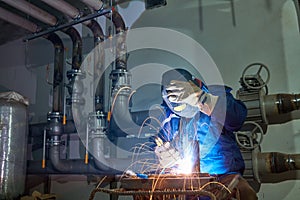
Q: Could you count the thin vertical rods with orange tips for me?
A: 4